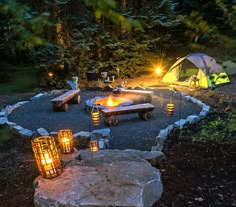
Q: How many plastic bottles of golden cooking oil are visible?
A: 0